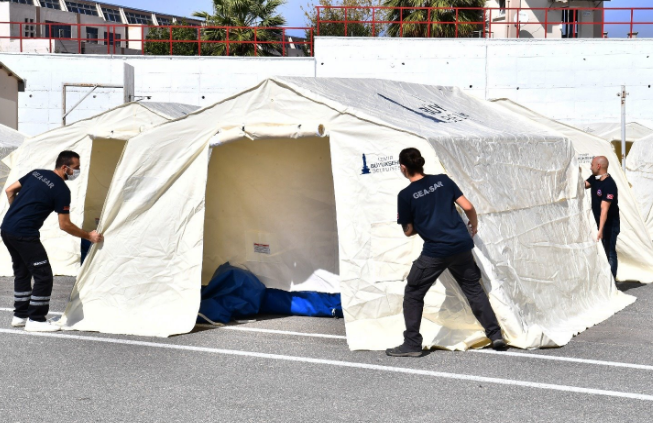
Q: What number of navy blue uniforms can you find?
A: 3